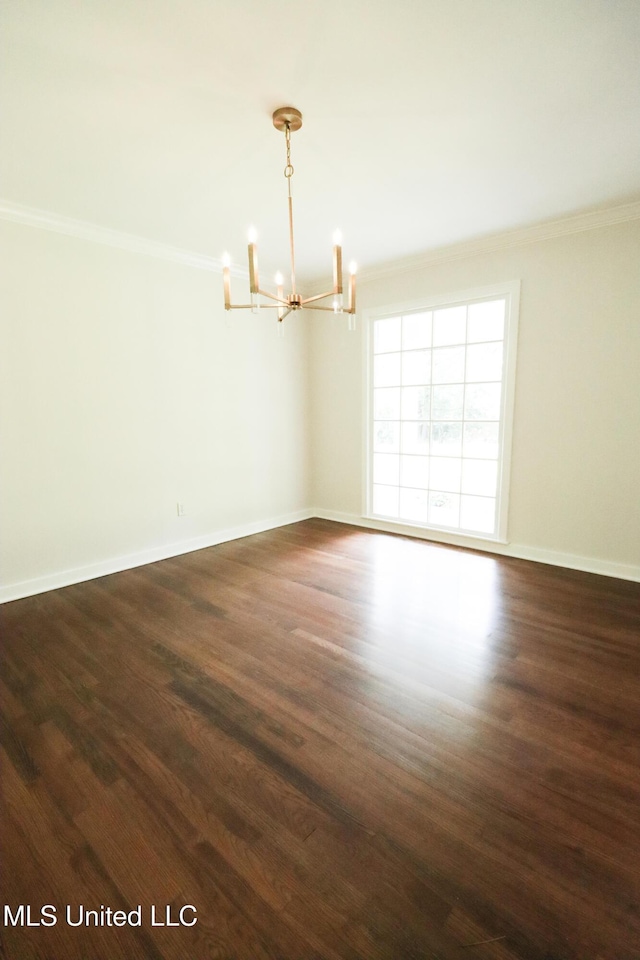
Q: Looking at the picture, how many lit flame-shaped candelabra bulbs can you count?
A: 5